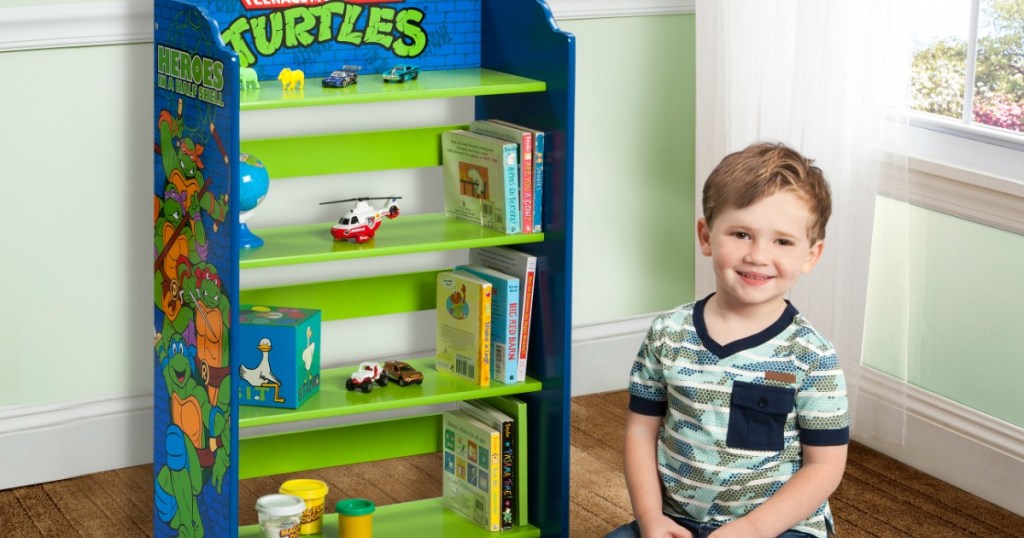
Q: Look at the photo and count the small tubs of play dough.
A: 3